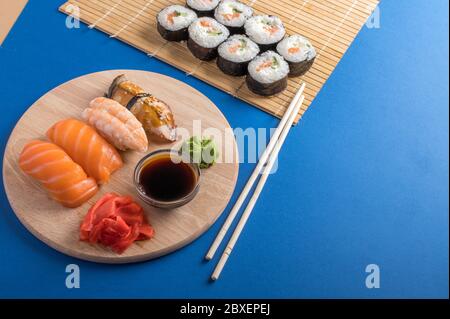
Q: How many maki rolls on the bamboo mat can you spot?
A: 8